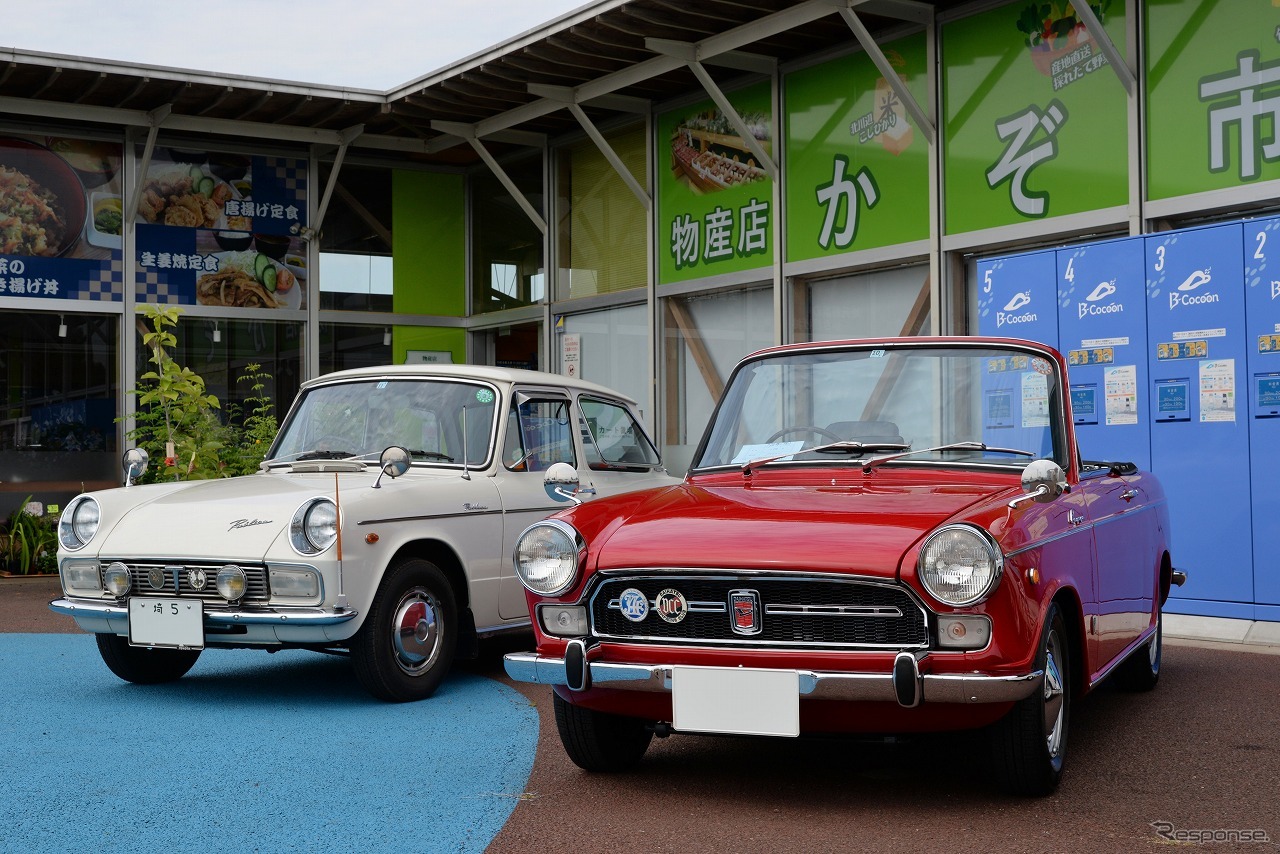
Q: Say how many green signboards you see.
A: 4